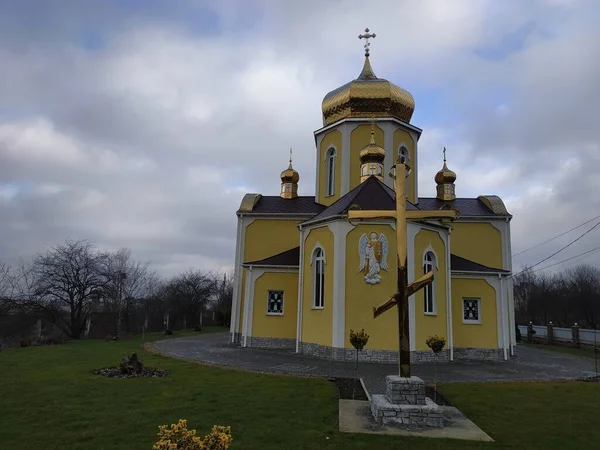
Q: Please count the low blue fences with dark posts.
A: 1